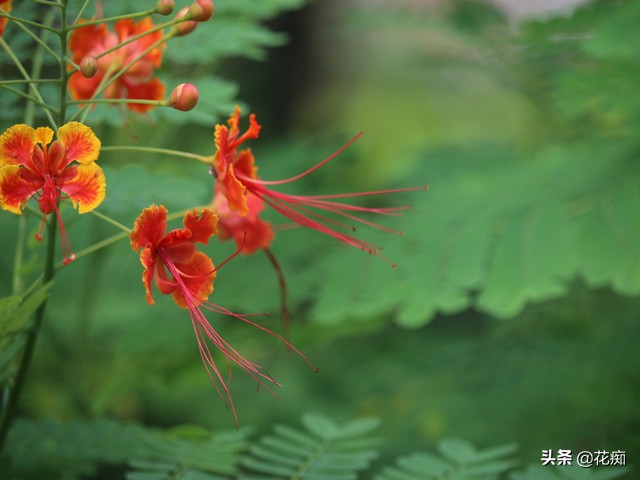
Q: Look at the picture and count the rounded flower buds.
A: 5